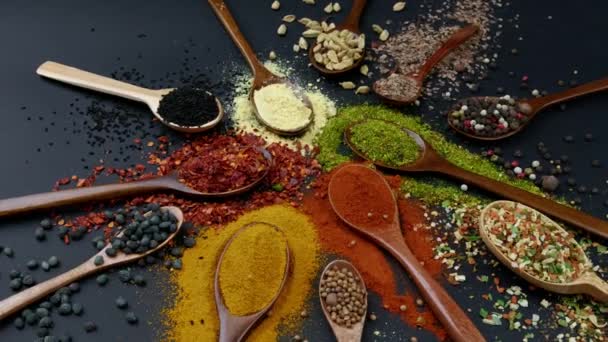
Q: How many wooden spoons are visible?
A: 12